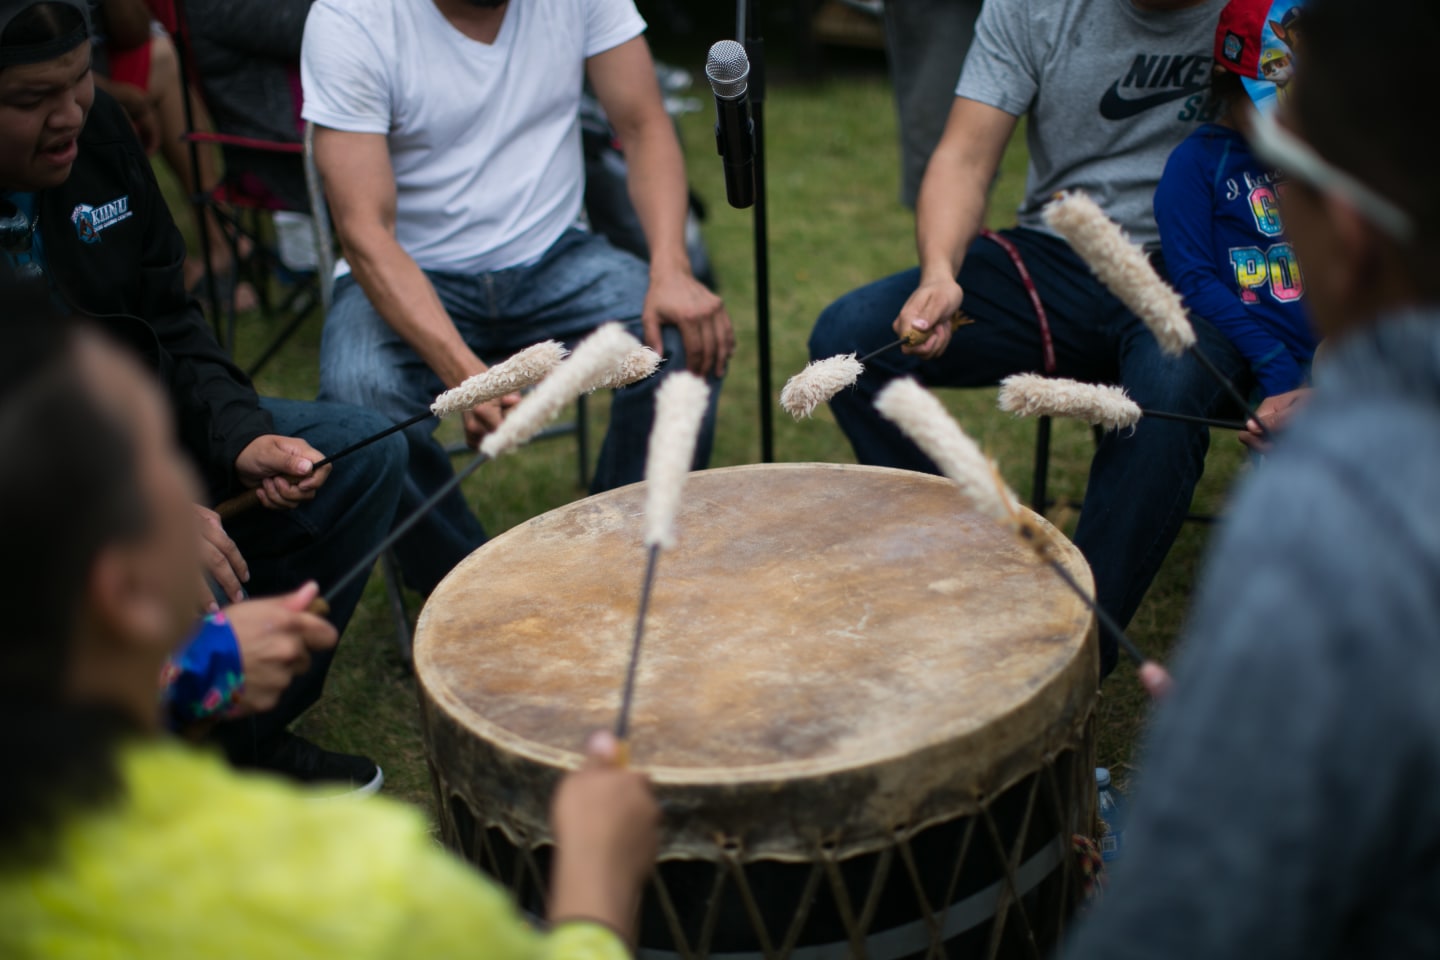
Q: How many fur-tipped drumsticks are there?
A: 8